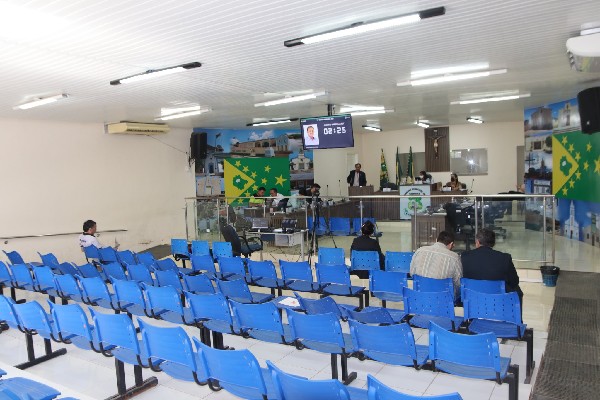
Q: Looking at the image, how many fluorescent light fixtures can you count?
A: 12